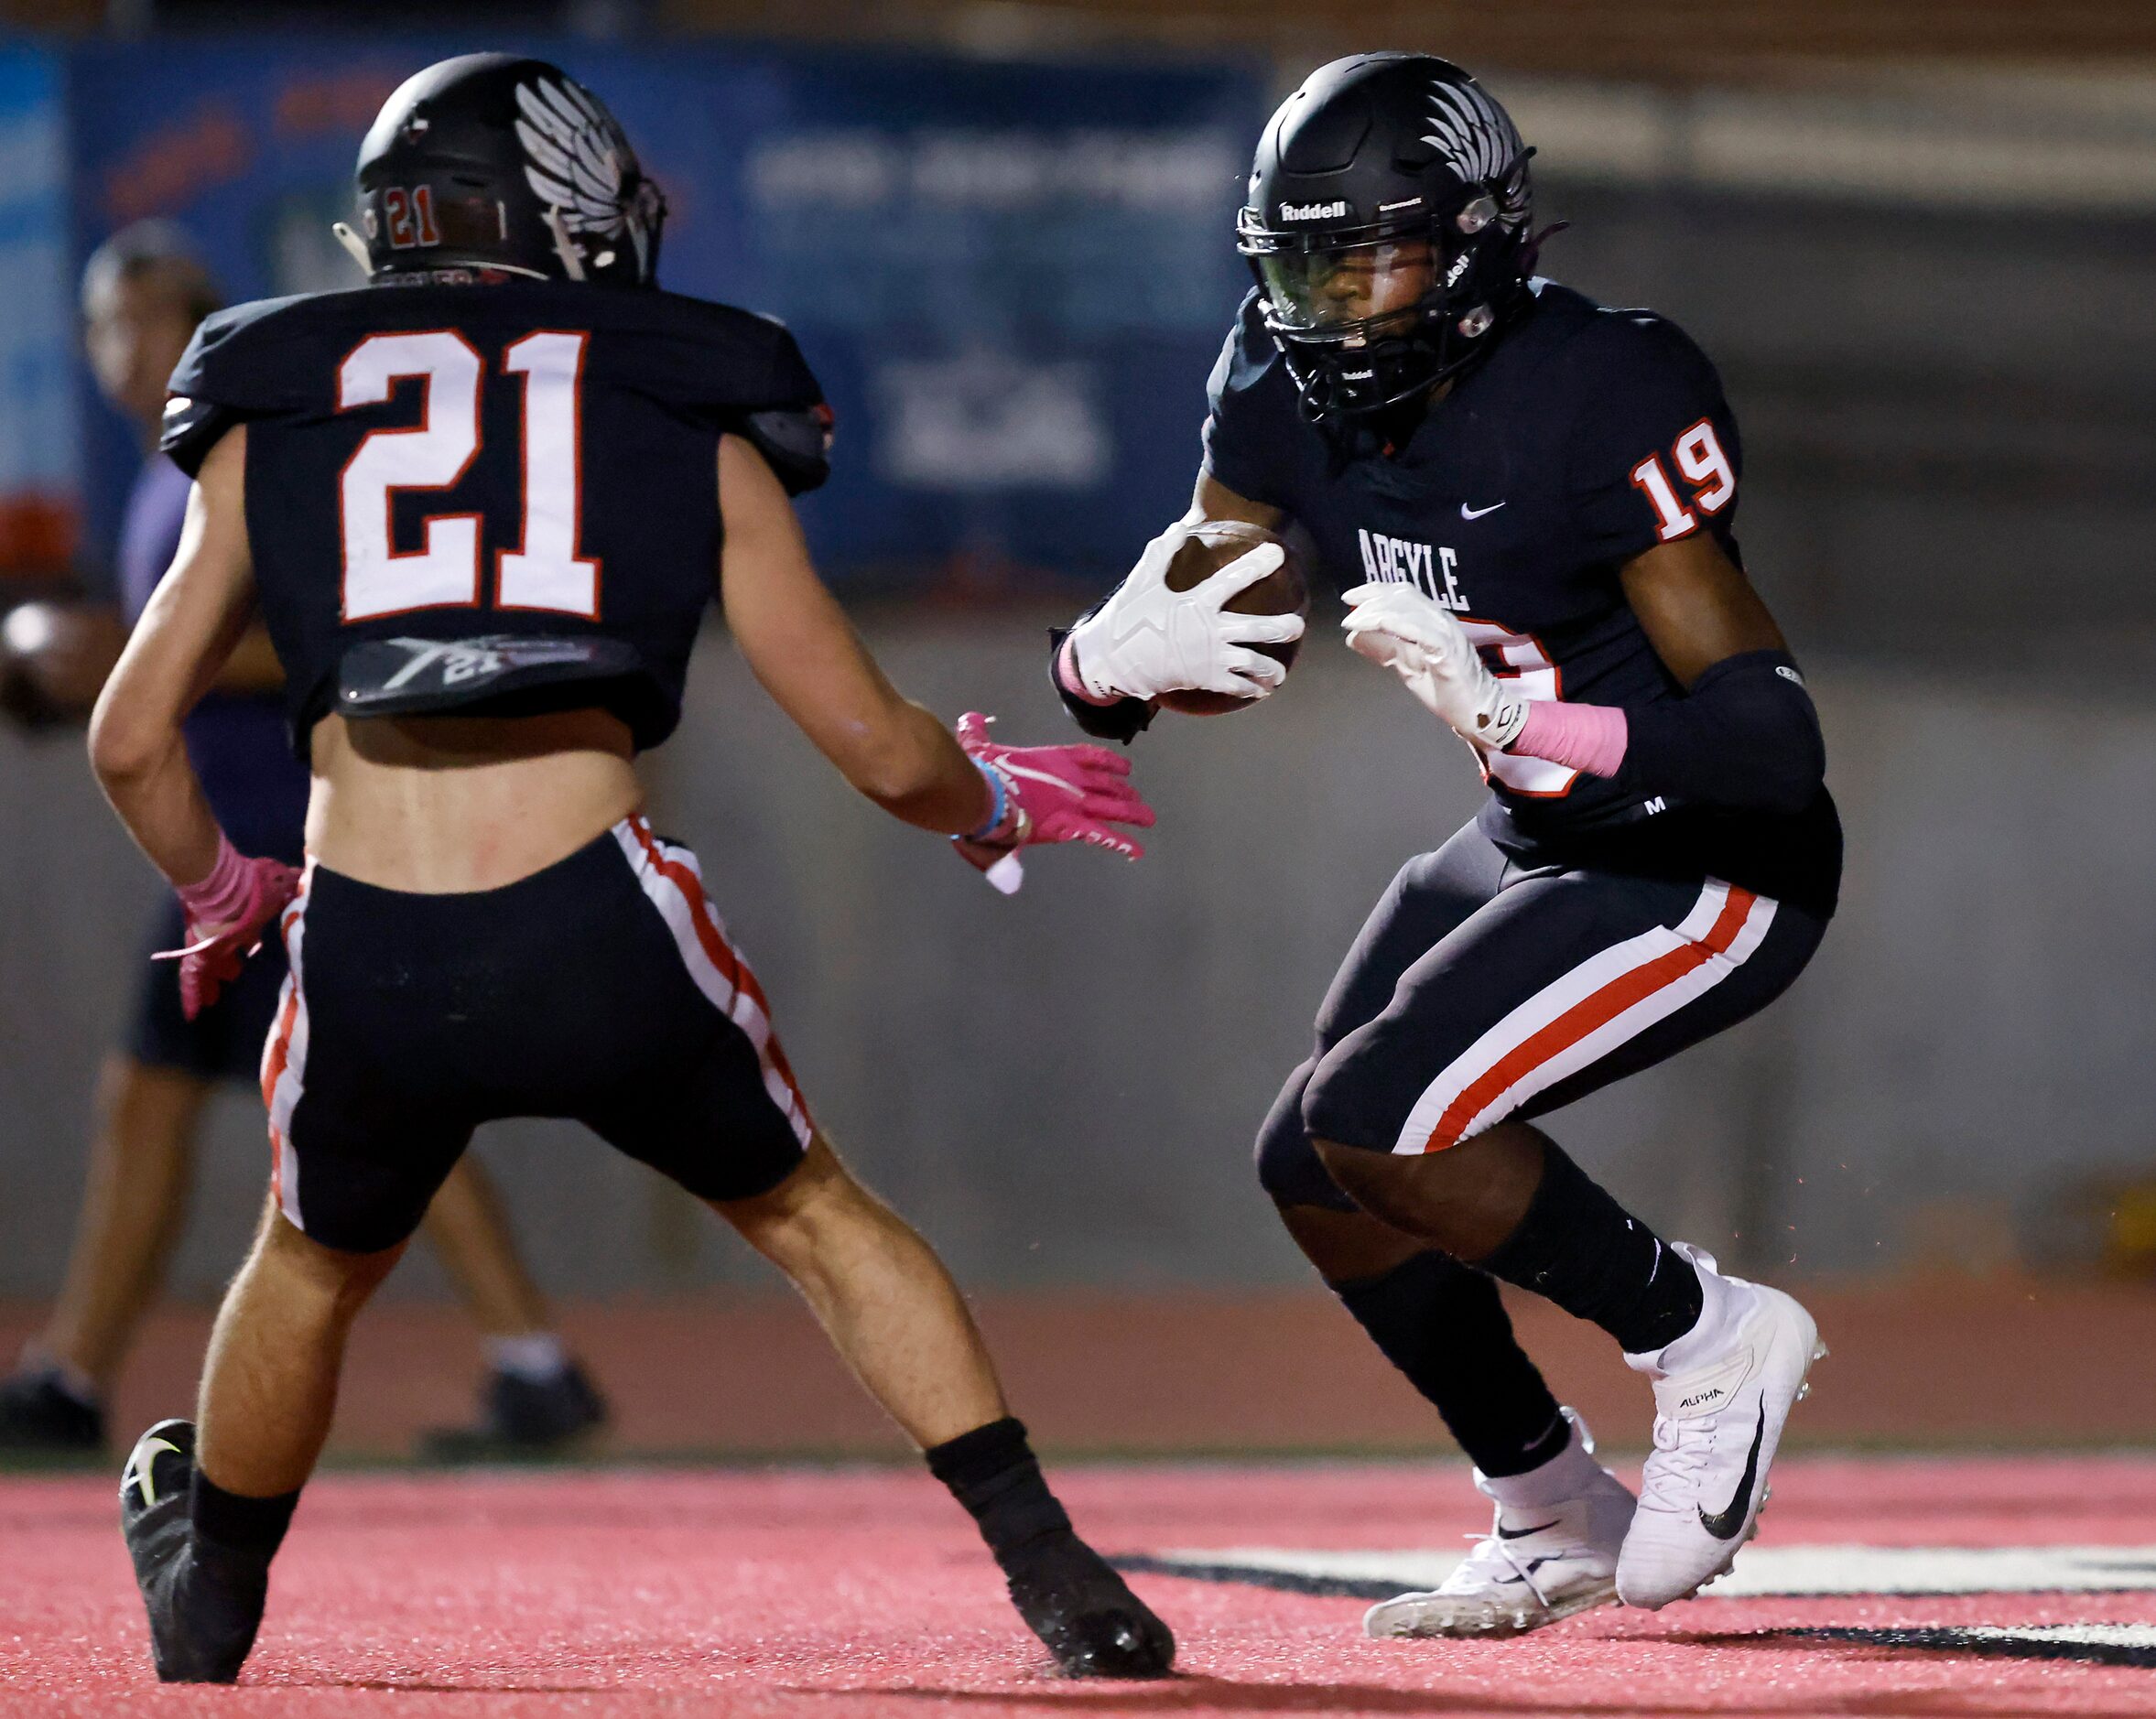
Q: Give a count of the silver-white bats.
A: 0